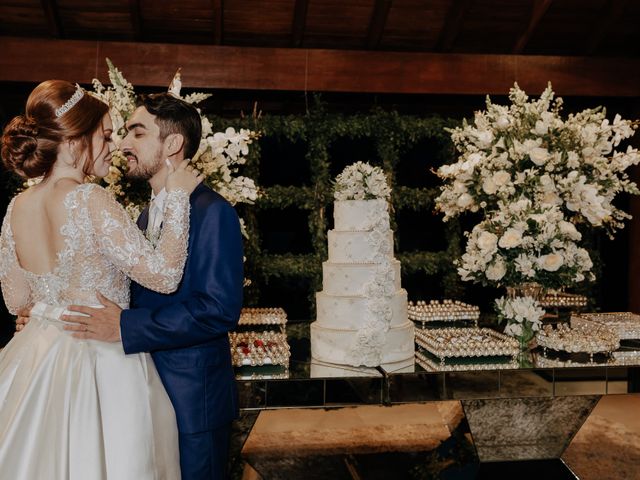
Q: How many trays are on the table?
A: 7